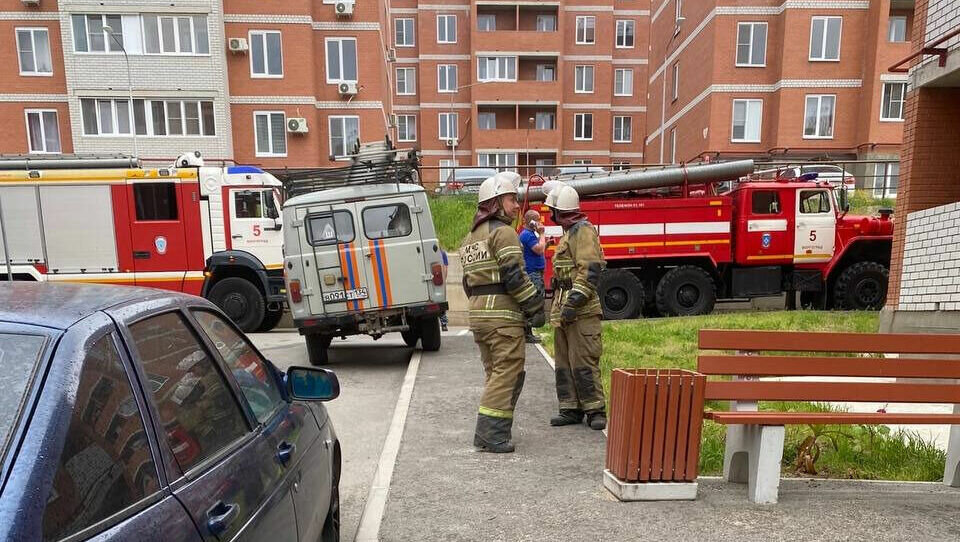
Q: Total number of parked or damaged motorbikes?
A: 0